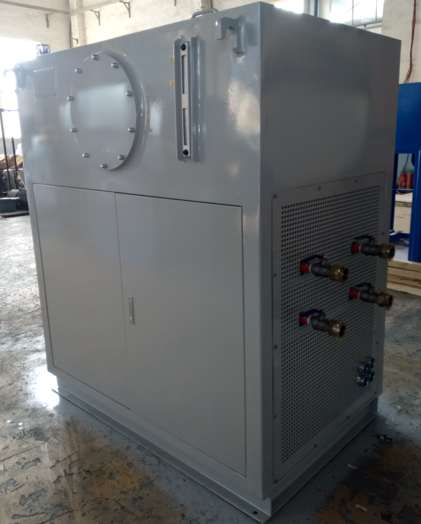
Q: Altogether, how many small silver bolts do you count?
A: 10